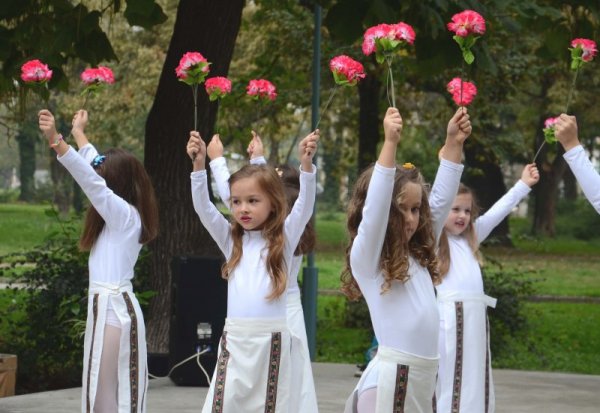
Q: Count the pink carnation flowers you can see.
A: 11